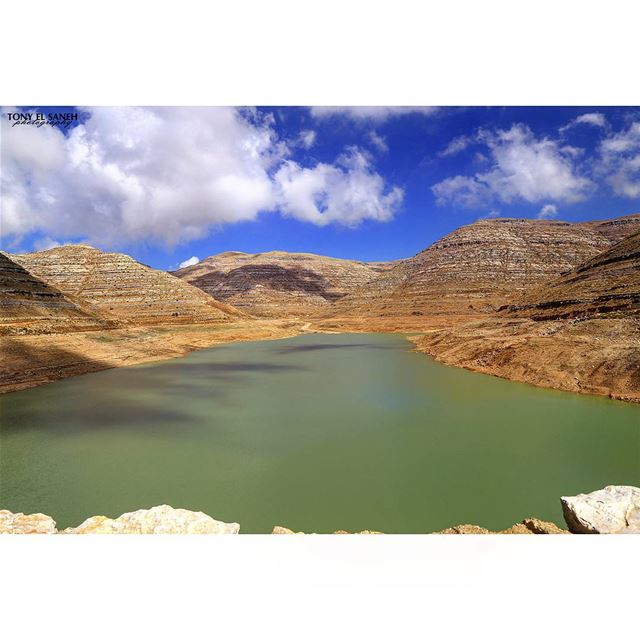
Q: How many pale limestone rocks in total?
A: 3